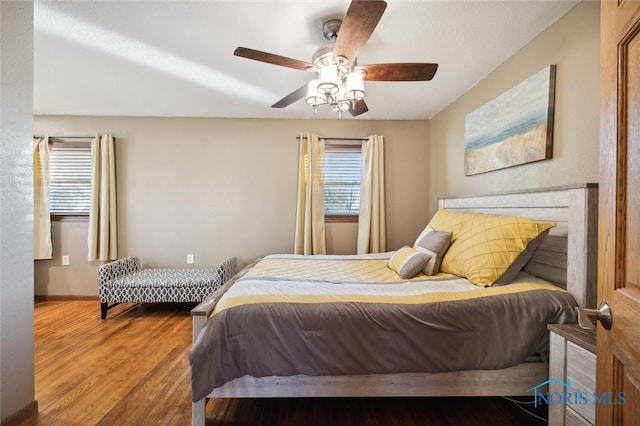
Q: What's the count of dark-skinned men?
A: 0